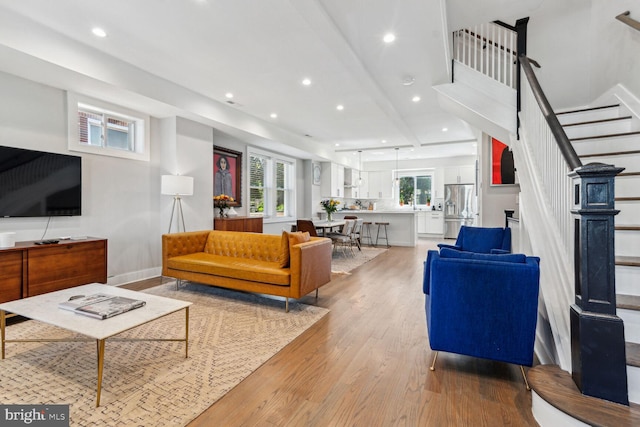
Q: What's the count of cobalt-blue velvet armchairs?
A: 2